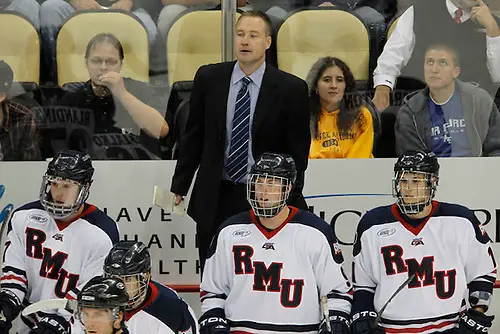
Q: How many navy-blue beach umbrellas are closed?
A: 0